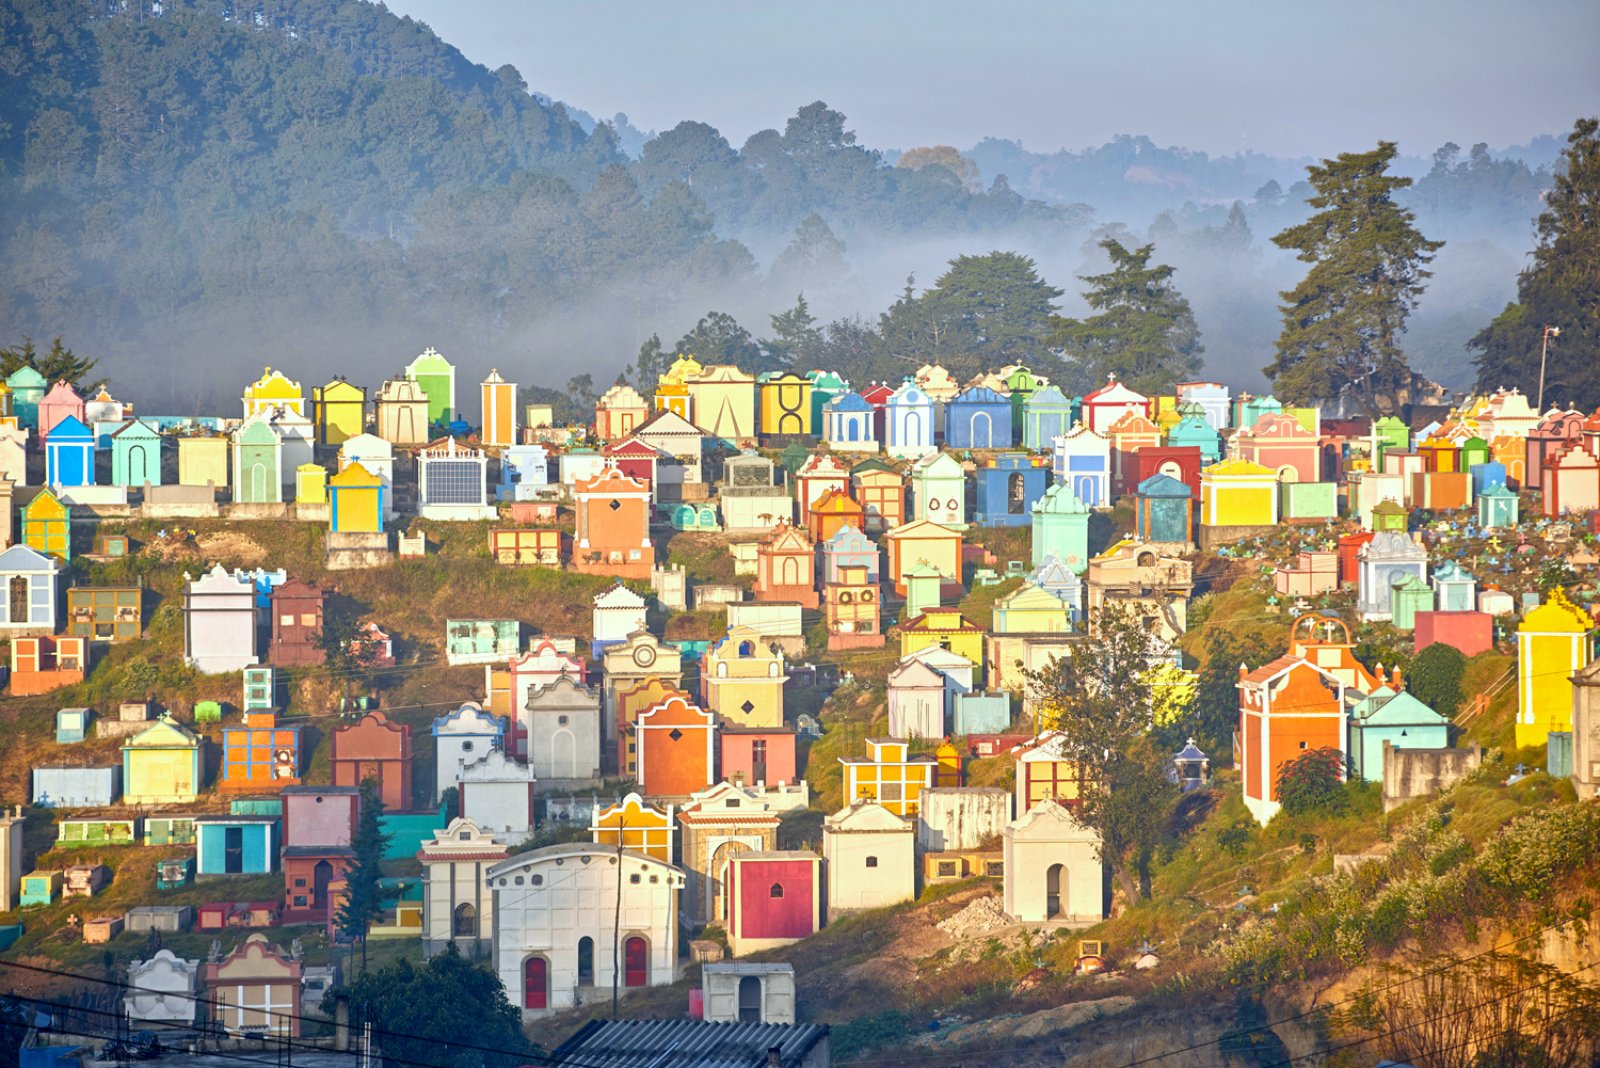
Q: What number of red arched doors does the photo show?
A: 2